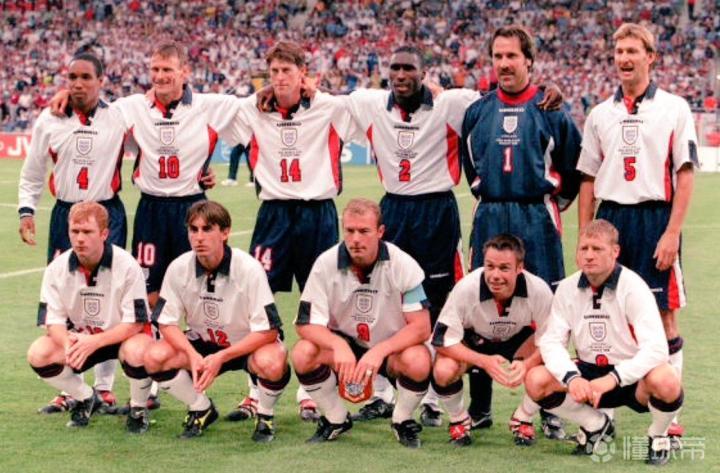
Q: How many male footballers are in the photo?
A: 11